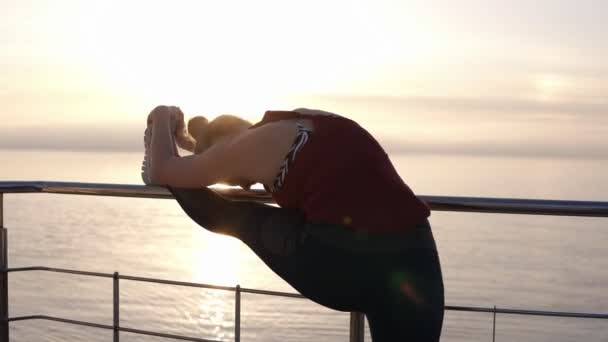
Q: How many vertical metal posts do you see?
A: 5